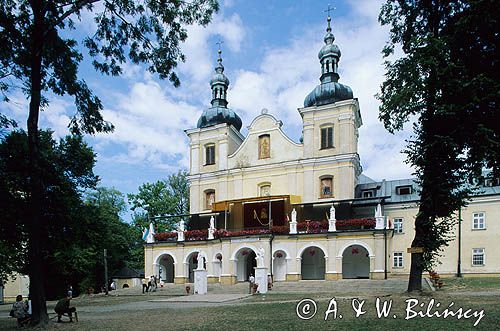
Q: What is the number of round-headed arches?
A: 7